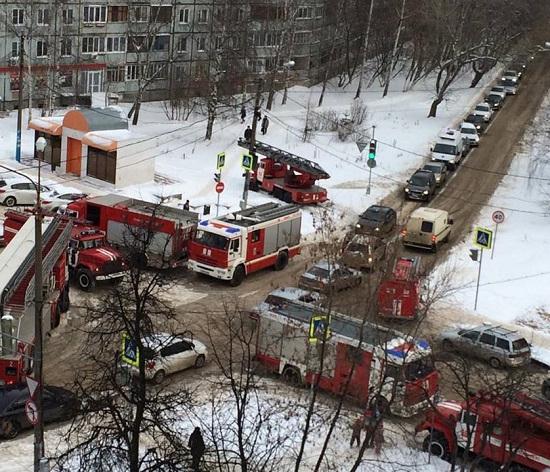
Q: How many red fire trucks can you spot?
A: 8